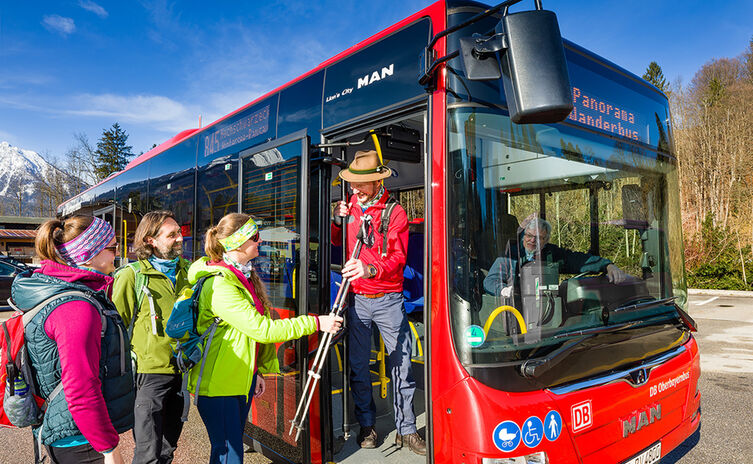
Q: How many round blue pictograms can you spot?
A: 3